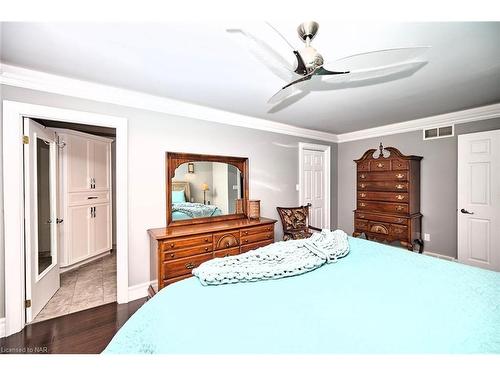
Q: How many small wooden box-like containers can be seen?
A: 1